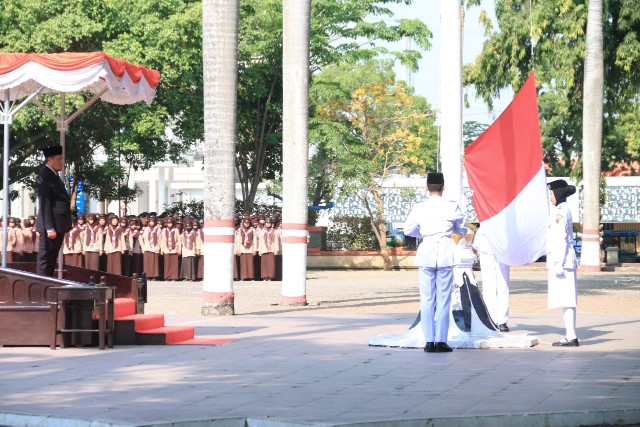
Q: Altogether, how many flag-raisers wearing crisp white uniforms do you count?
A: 3